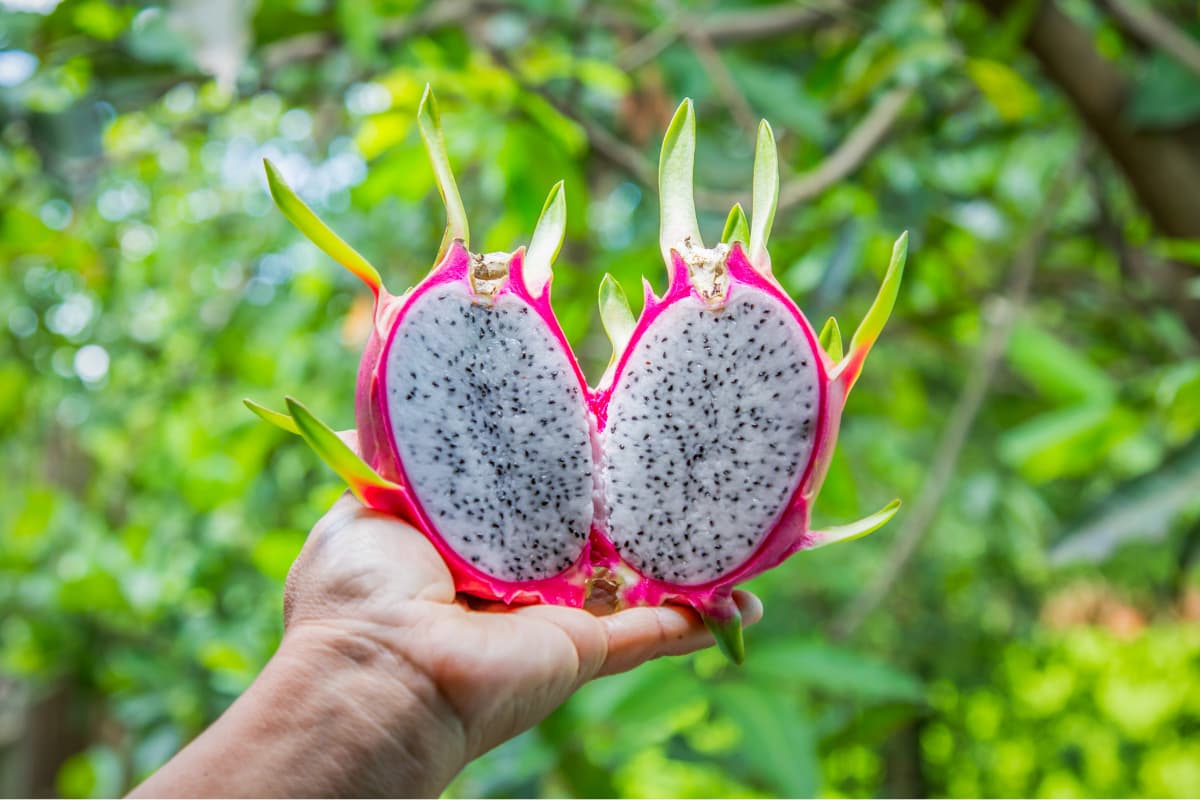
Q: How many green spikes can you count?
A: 13